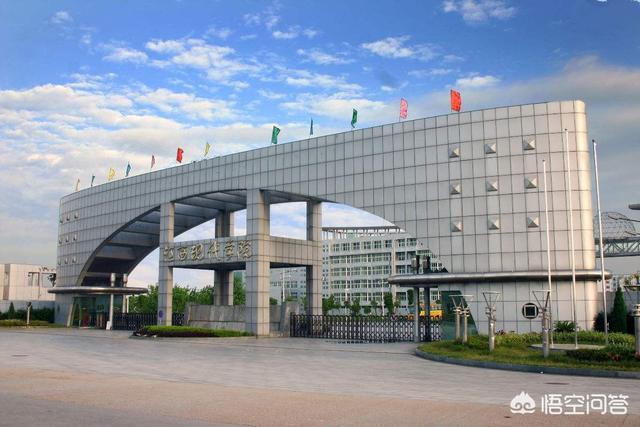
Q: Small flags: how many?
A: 12